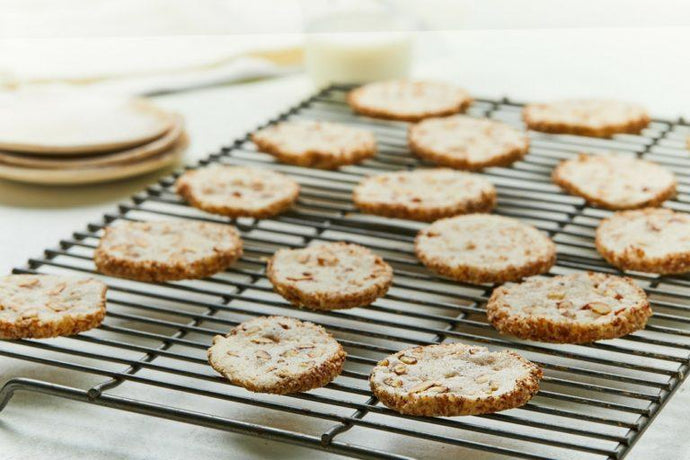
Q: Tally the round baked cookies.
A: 15